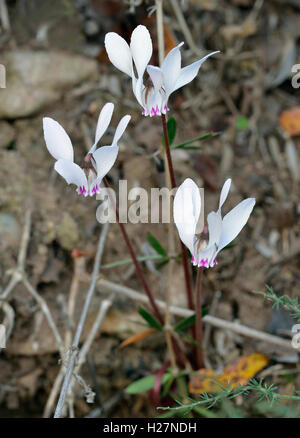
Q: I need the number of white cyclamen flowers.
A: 3